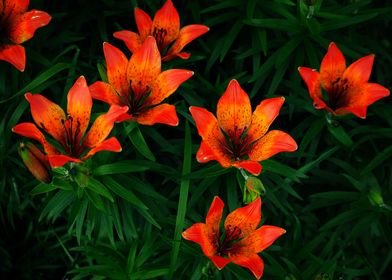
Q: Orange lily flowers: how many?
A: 7